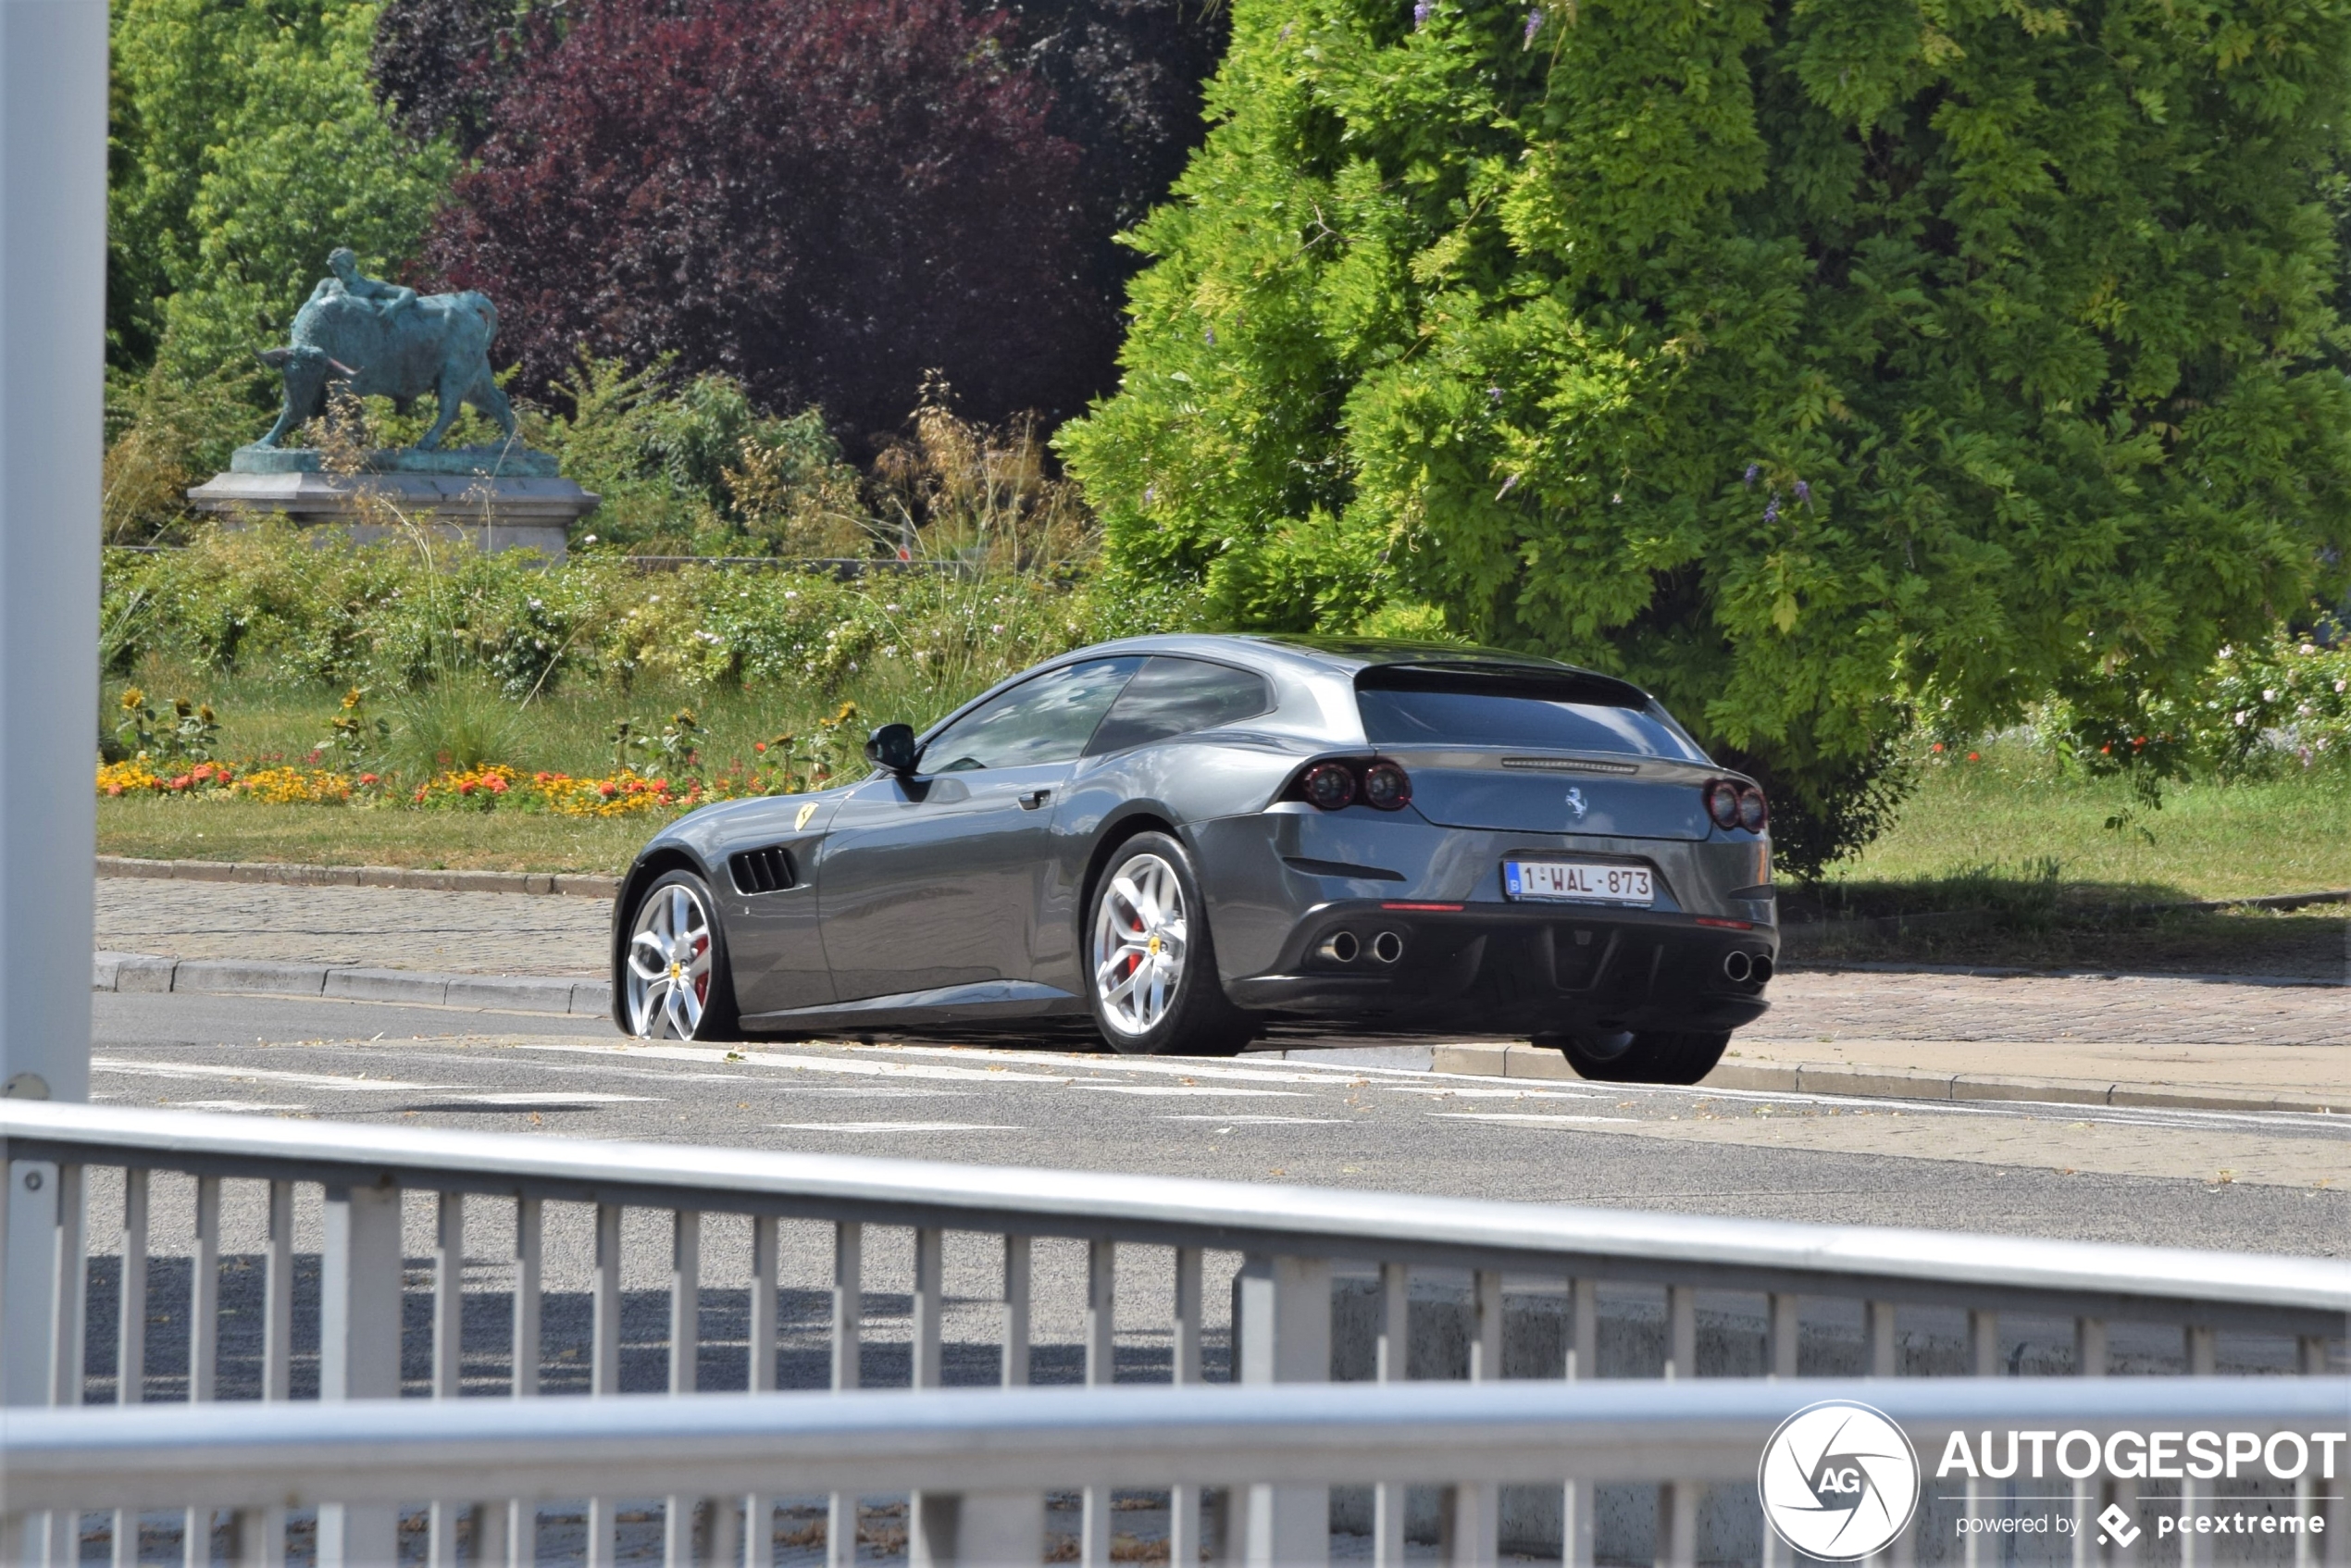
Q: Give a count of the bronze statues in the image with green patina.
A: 1